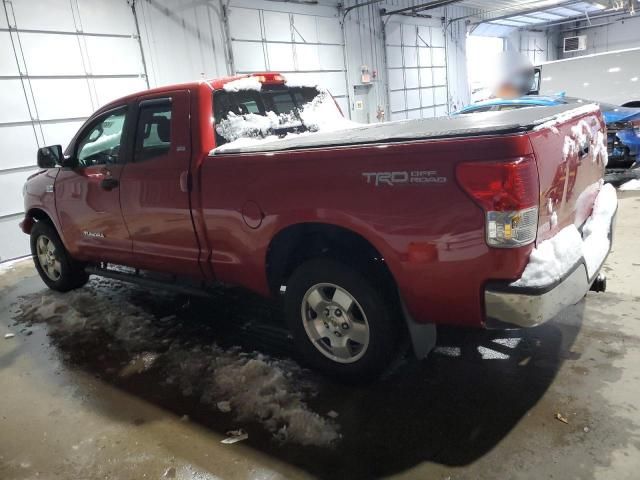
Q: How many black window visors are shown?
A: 2